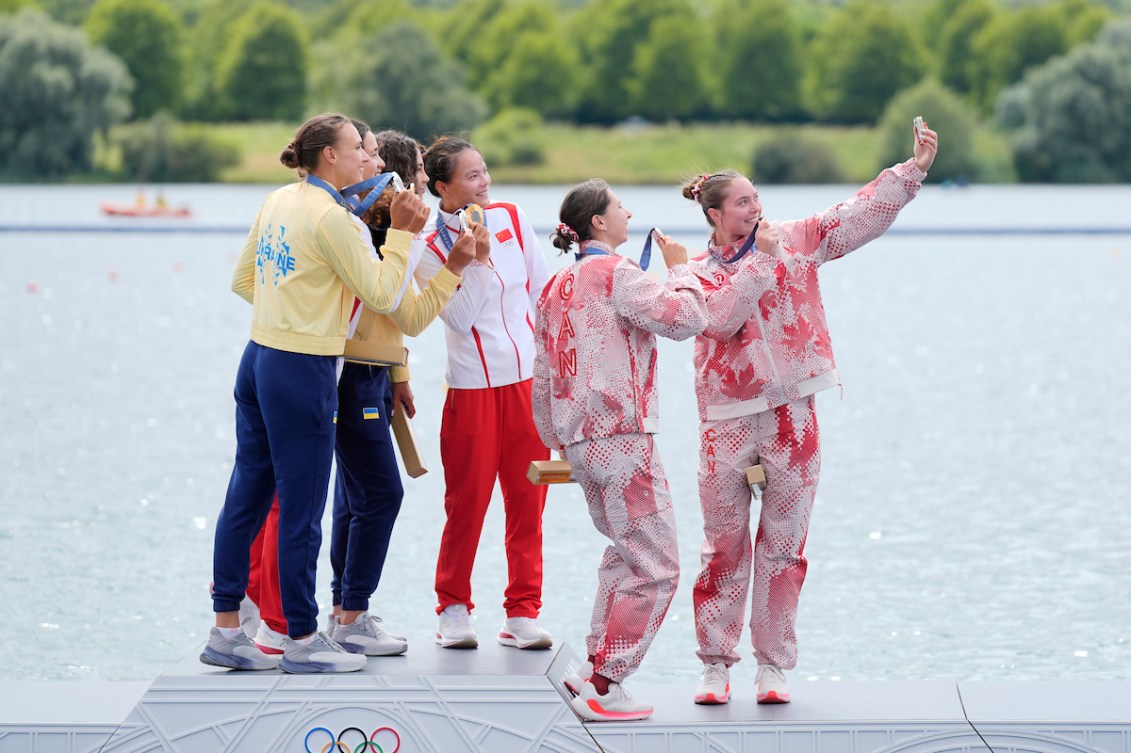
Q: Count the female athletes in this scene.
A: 6